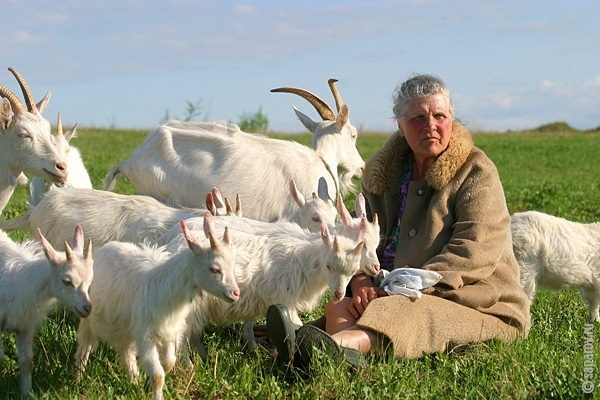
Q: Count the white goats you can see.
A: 10